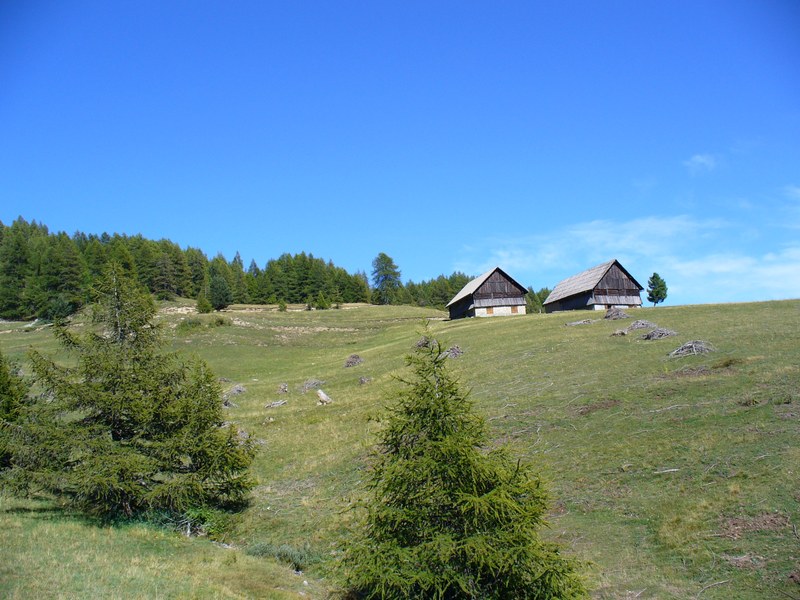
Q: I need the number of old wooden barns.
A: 2